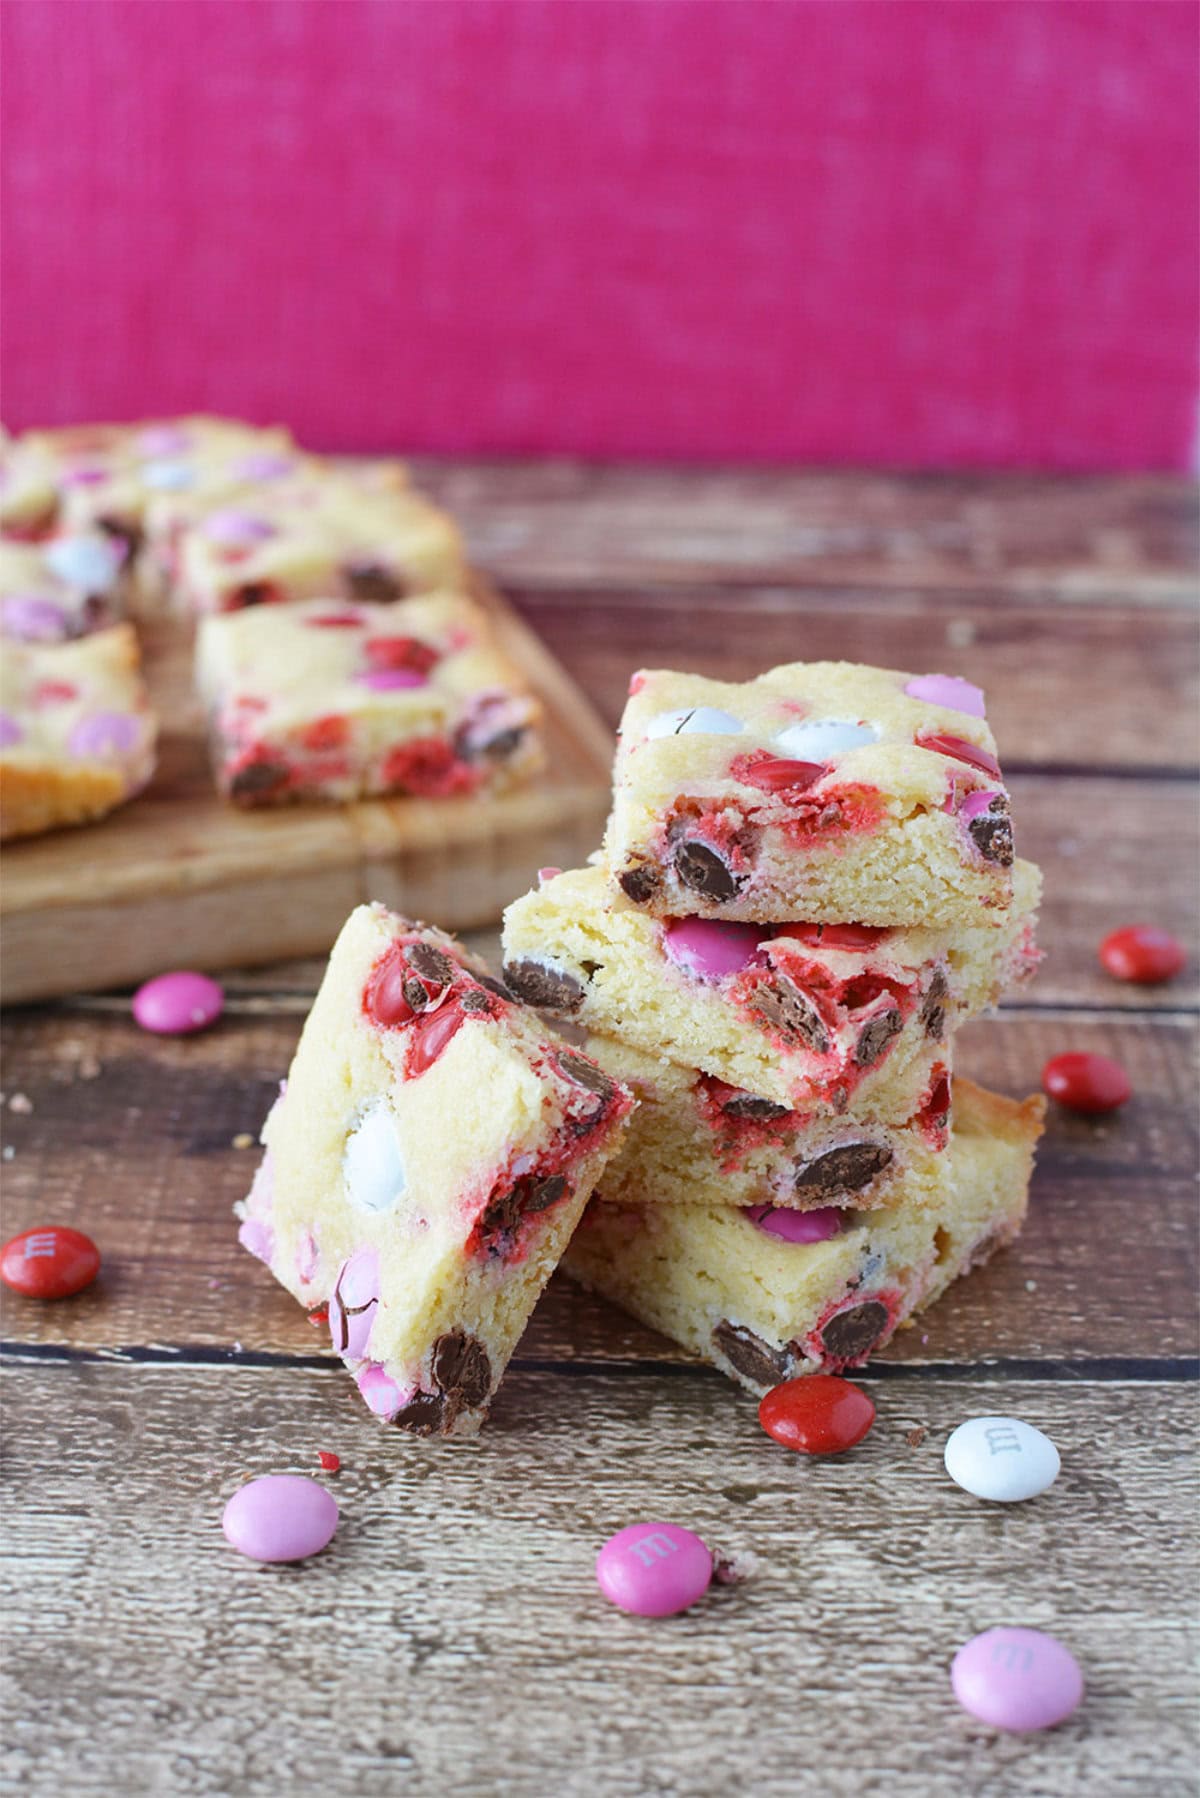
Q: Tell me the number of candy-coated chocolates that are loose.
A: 9